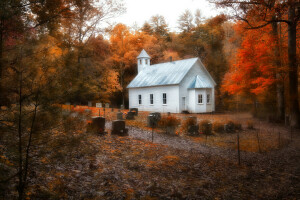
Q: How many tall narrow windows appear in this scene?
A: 5